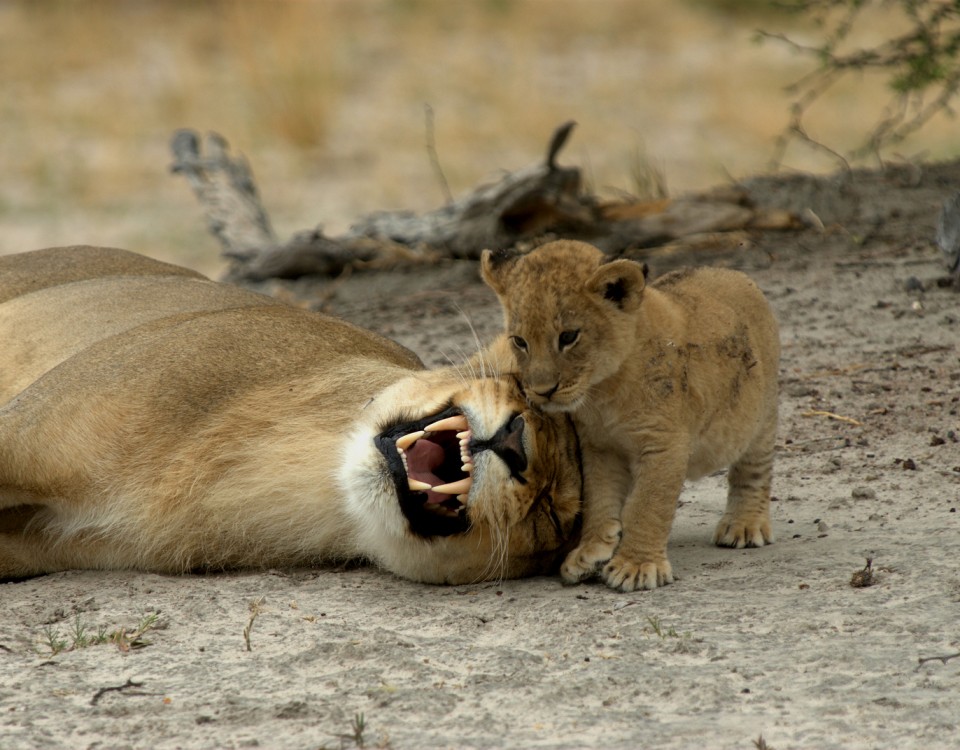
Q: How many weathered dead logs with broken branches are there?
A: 1